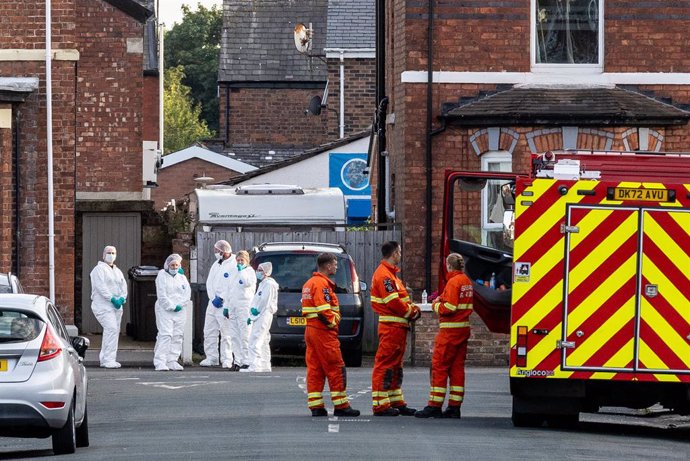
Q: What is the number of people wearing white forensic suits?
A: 5